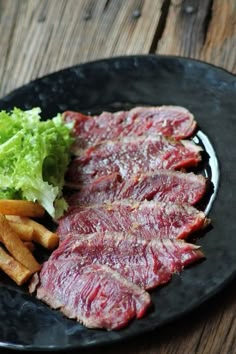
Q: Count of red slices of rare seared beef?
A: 6